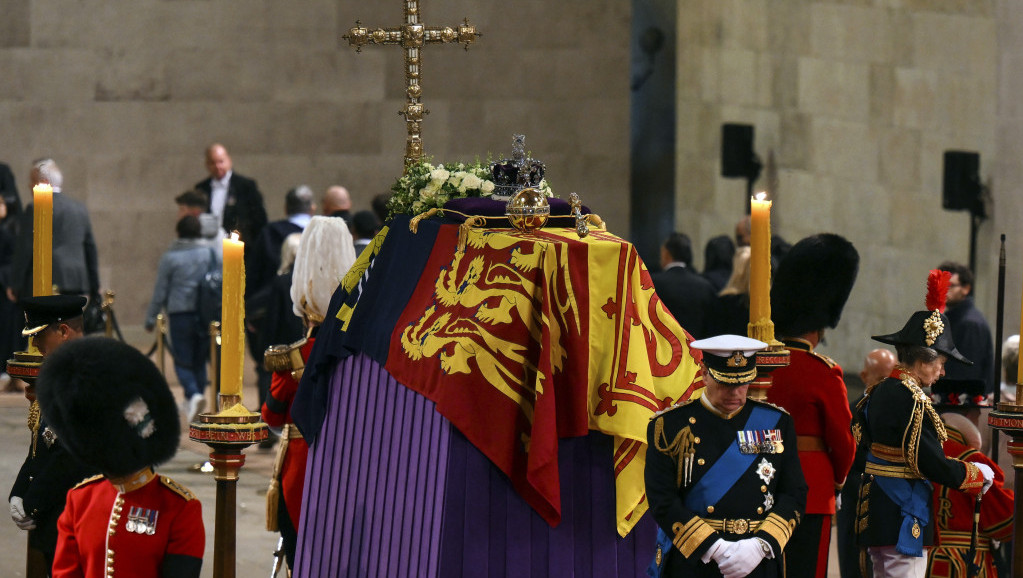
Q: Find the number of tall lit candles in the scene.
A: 3